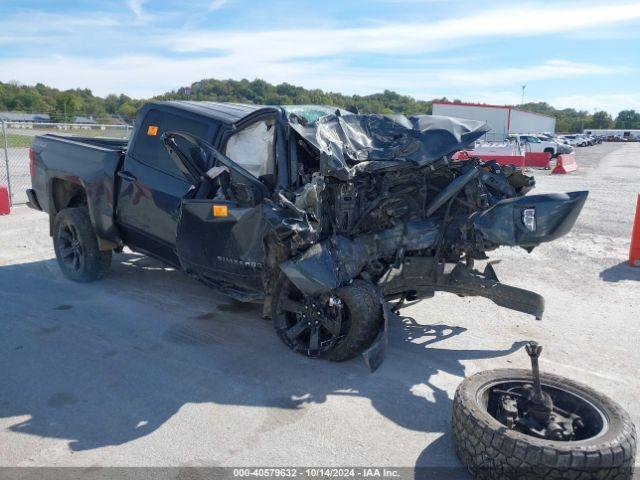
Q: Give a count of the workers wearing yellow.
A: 0